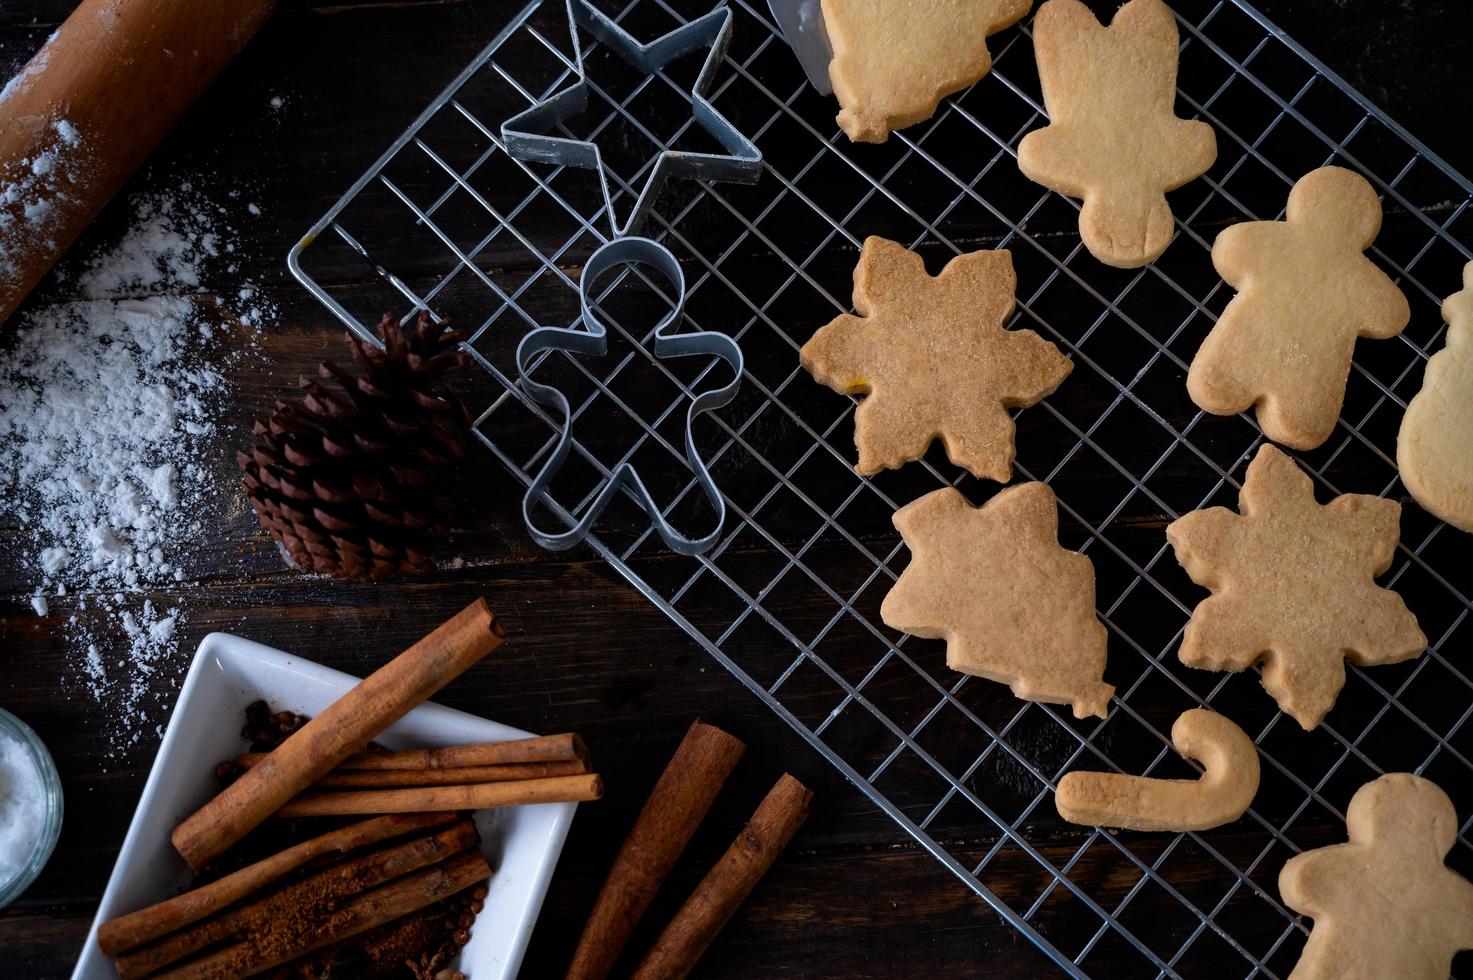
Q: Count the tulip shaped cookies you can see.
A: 0